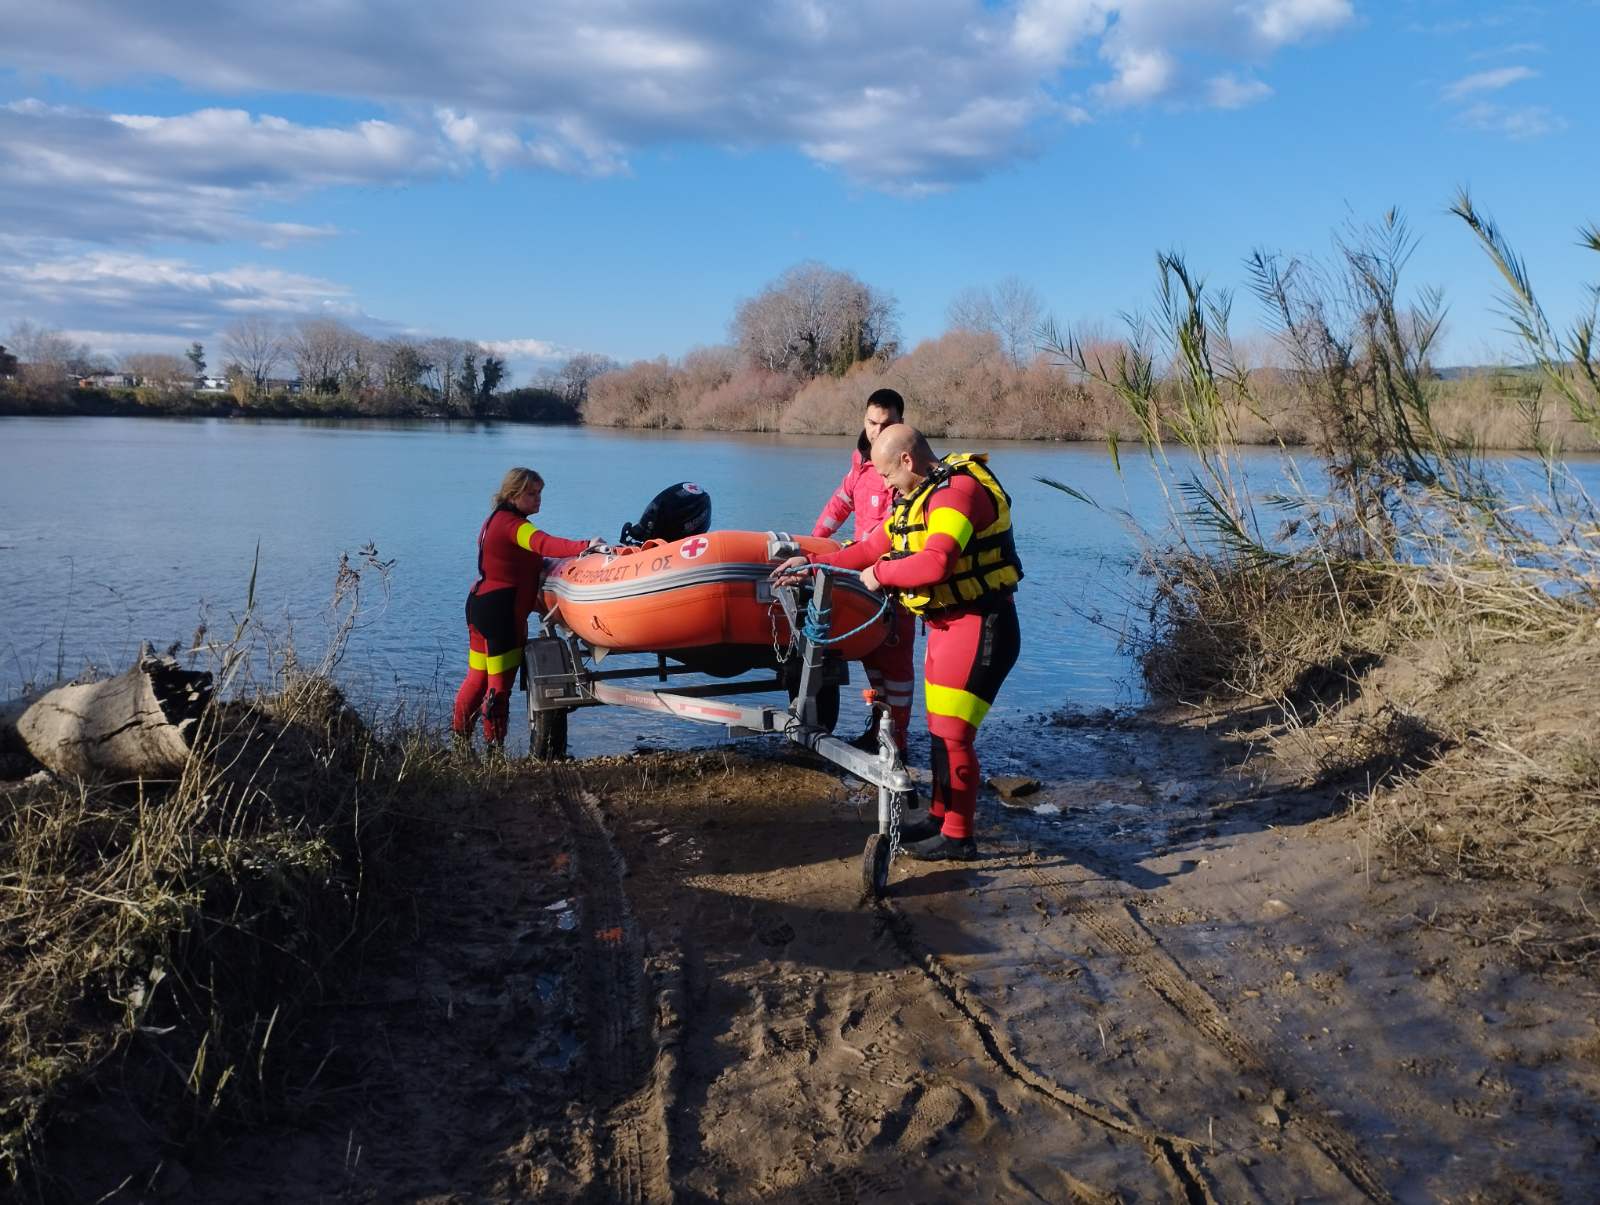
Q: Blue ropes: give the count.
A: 1